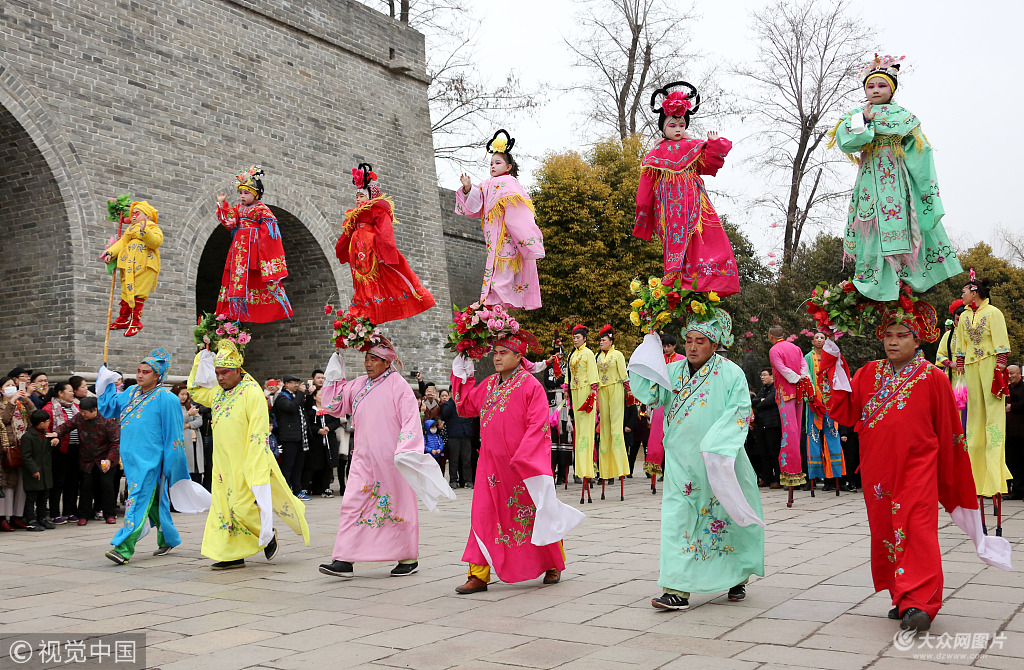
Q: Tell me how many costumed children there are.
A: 6